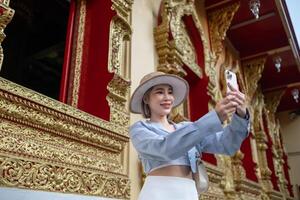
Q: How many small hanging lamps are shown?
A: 3